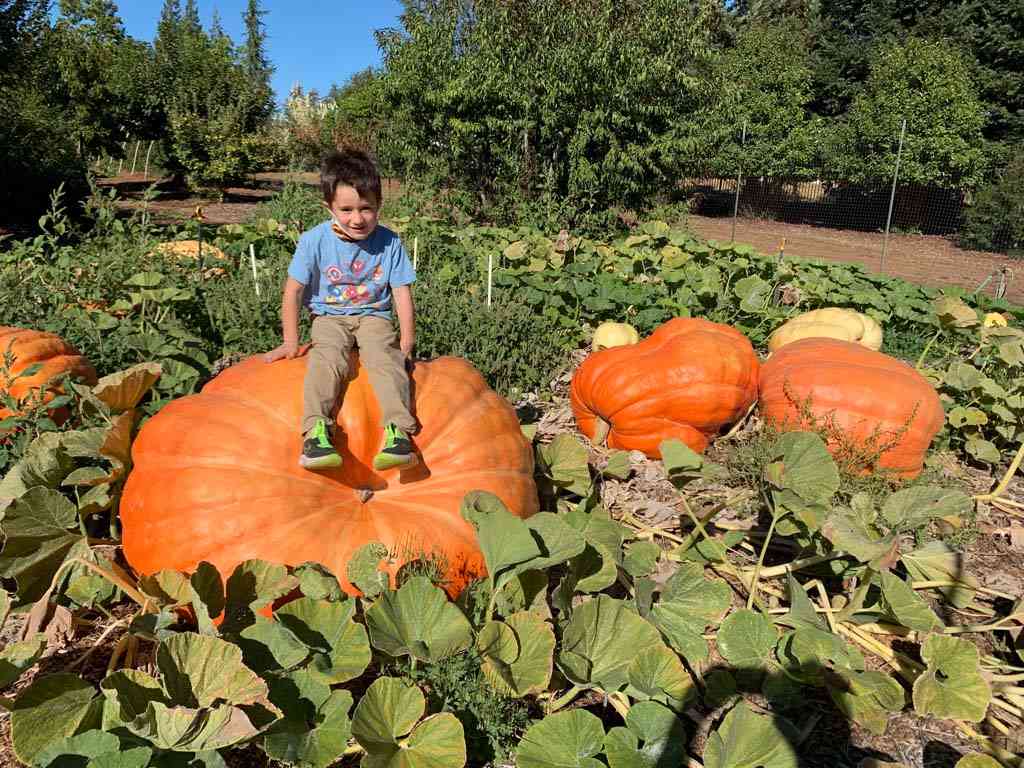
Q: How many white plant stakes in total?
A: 3